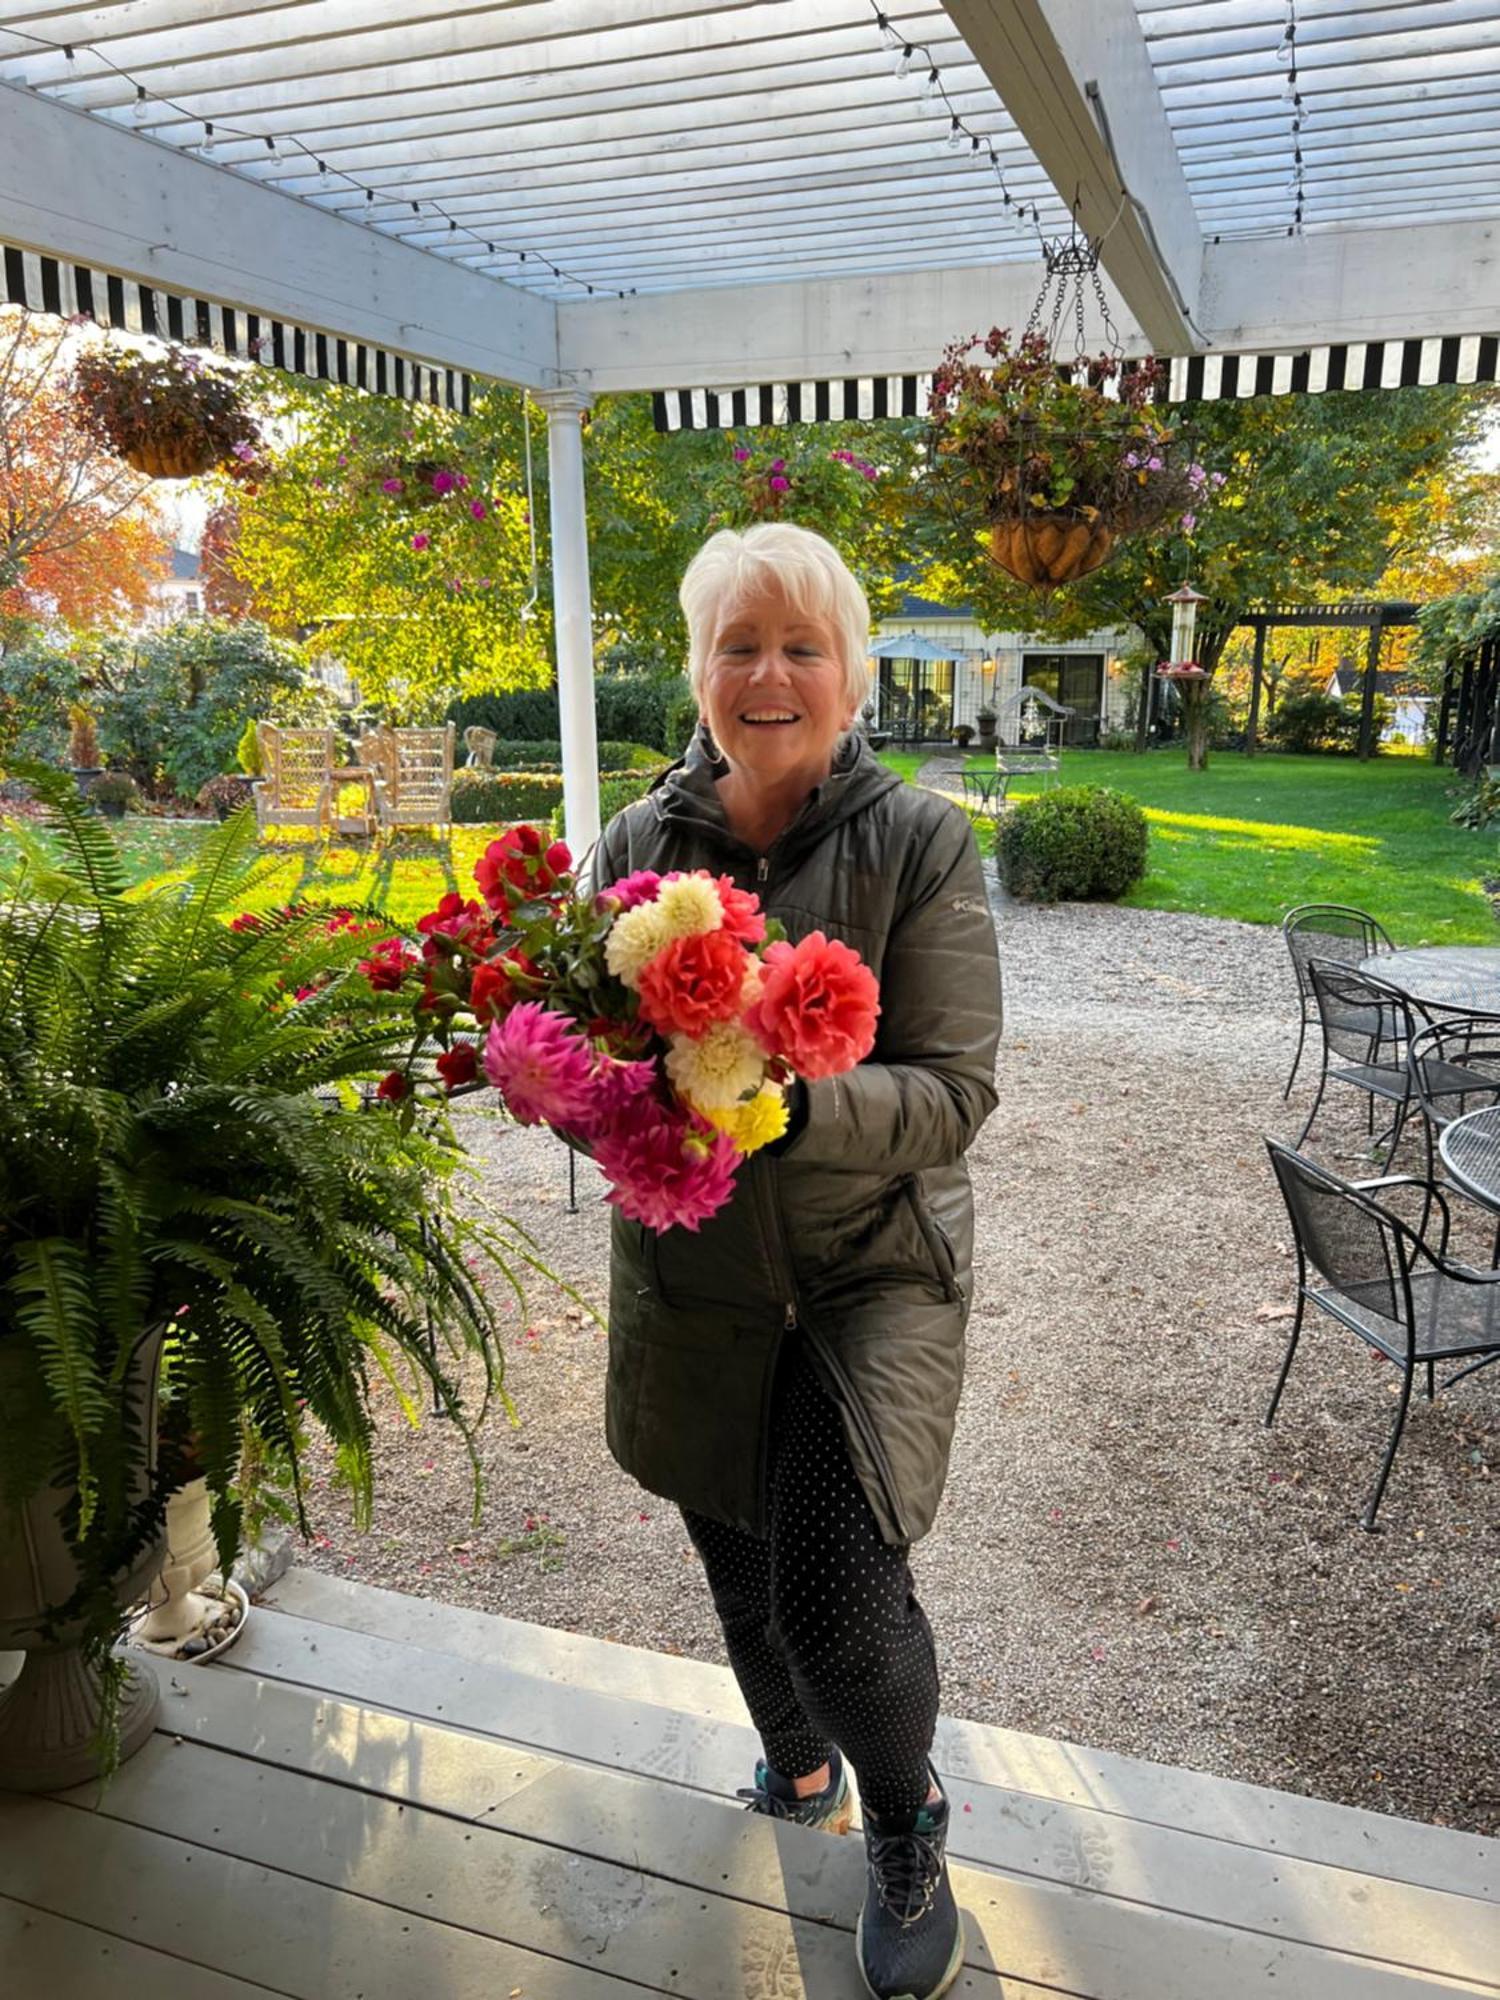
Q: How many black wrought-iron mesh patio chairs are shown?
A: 4